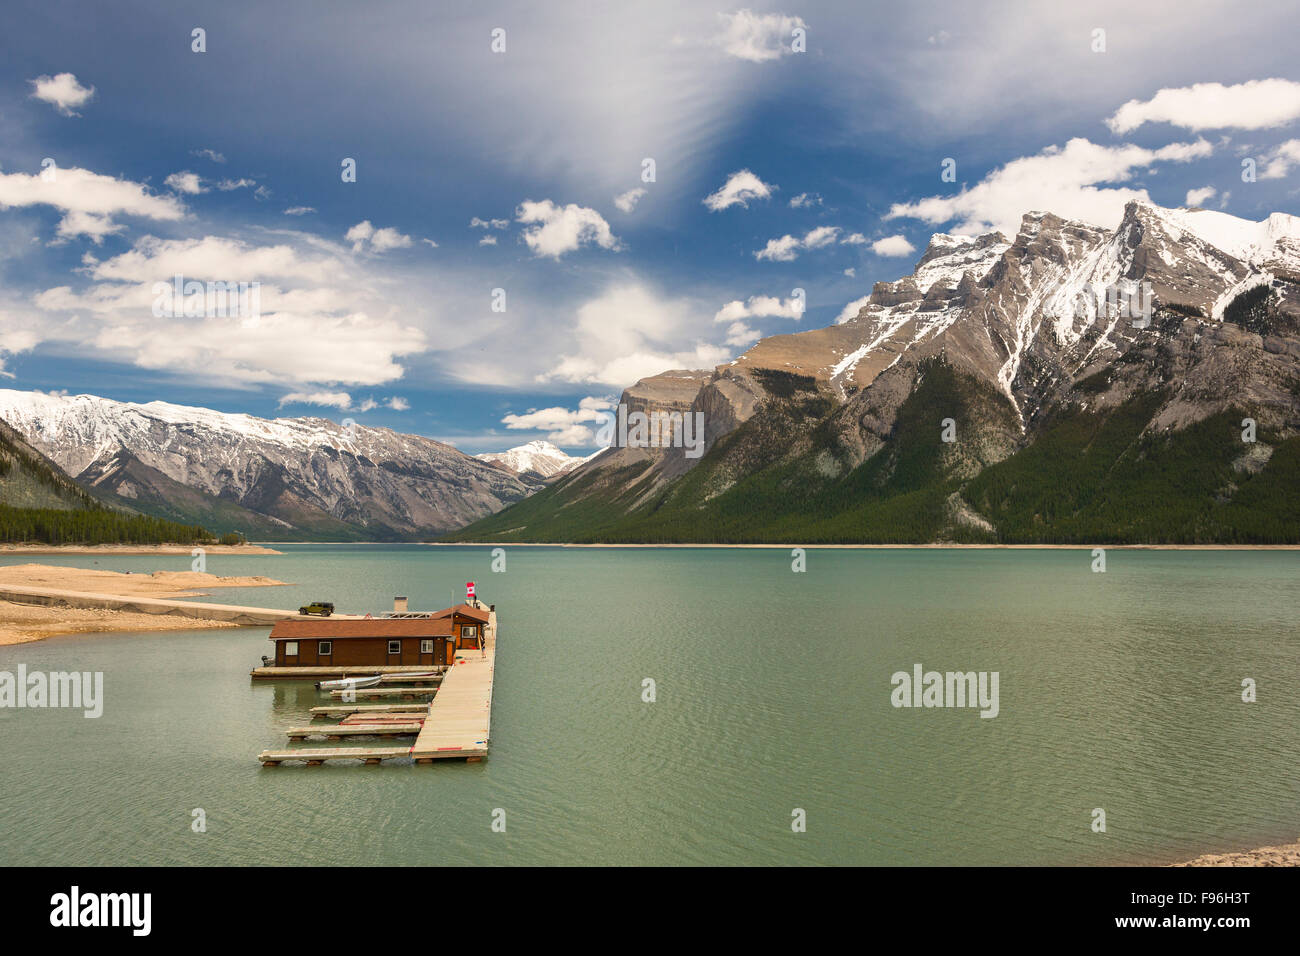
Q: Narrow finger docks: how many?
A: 5